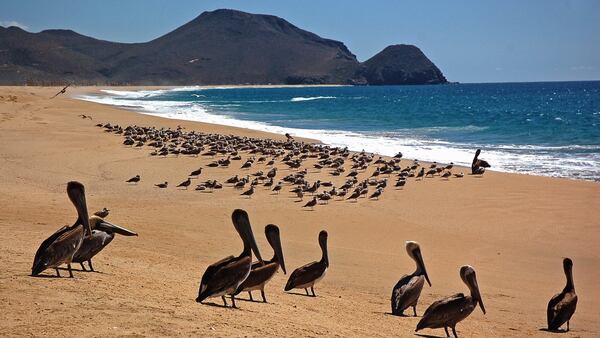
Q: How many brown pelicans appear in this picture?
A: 9